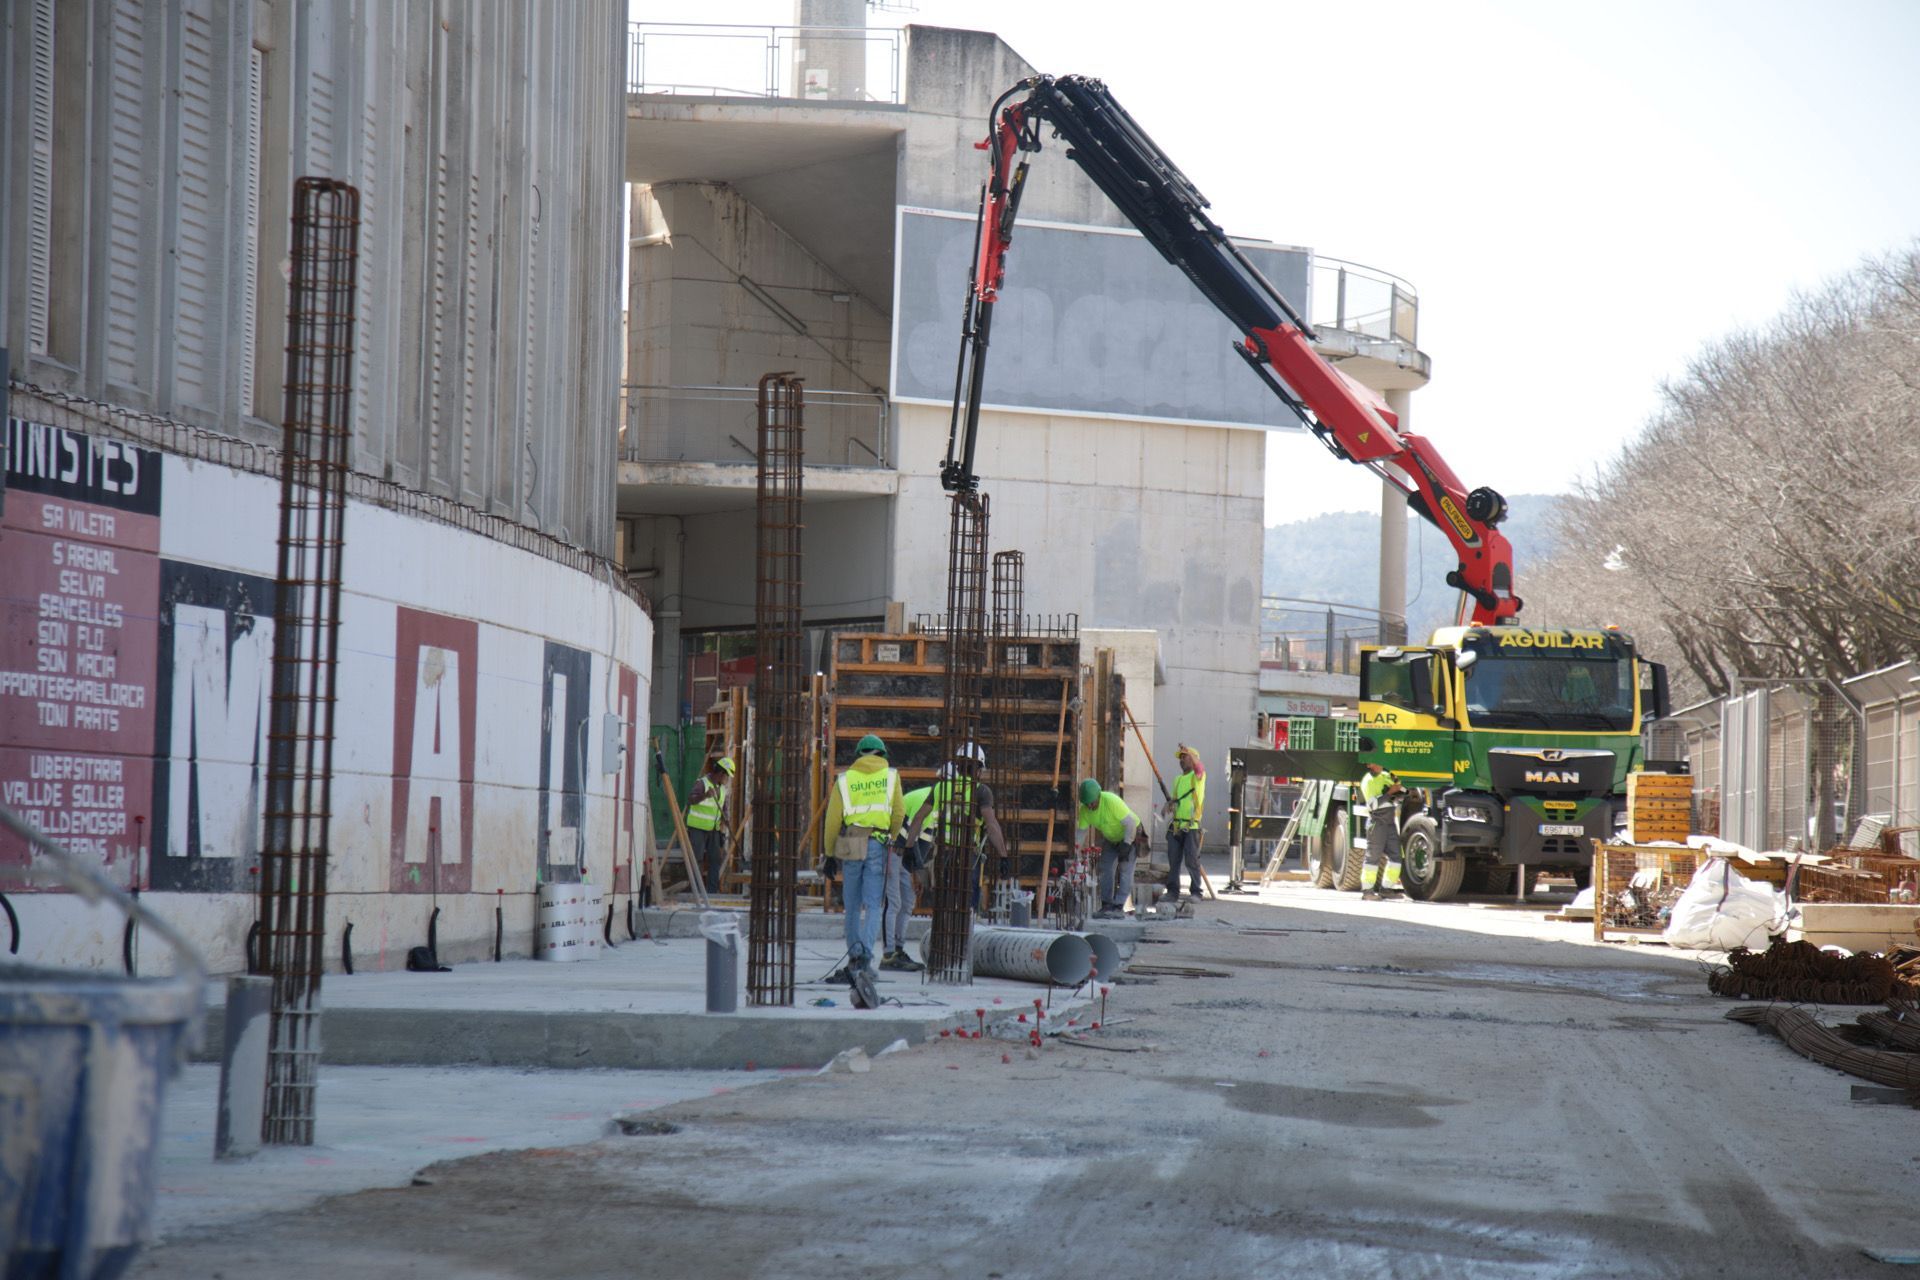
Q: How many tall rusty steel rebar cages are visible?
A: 4